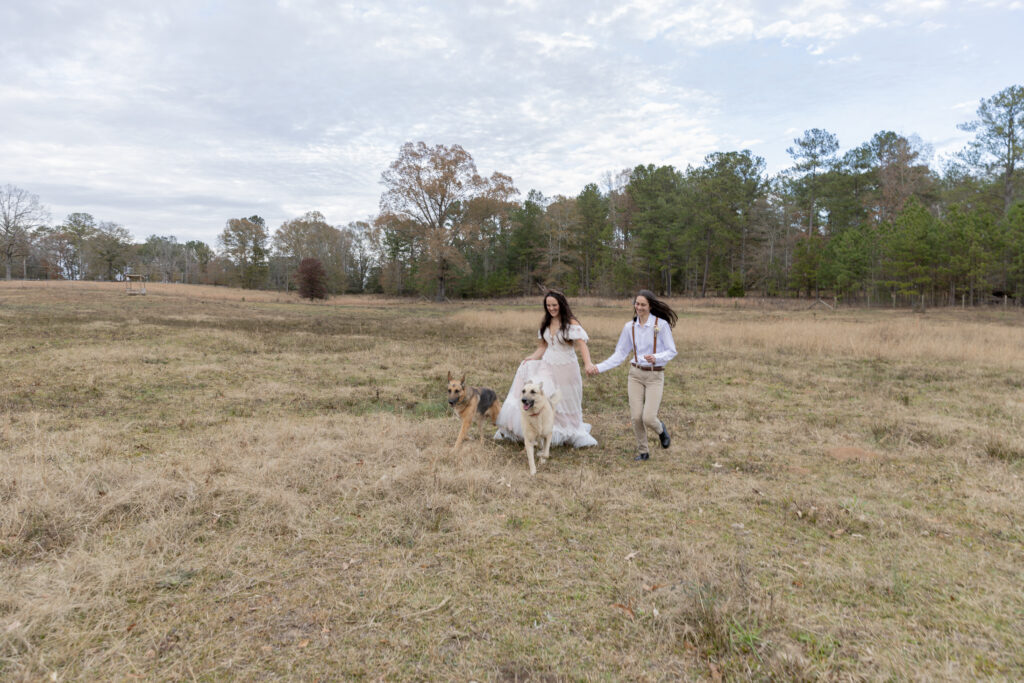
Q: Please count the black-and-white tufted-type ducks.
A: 0